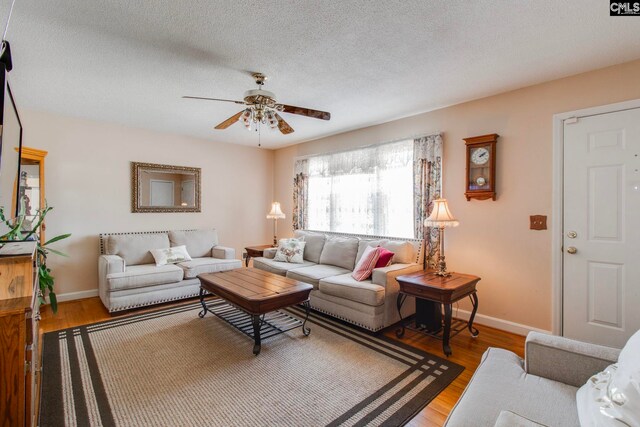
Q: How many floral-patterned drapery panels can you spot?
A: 2